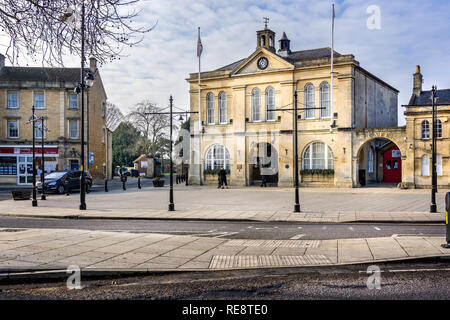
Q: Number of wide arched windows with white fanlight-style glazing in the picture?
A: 2